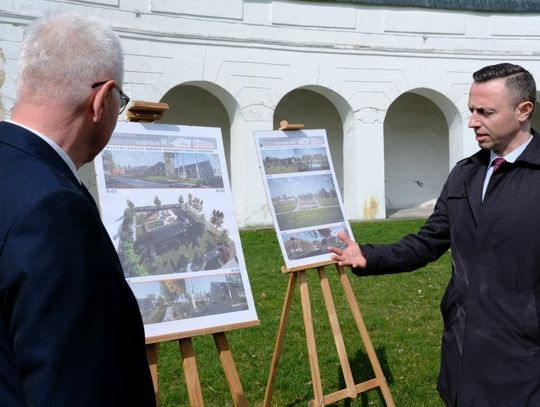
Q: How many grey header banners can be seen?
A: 2